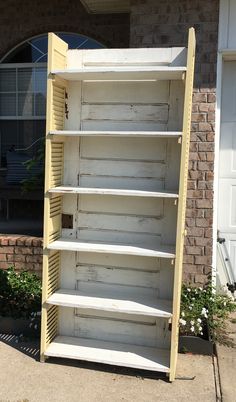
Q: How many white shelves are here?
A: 6